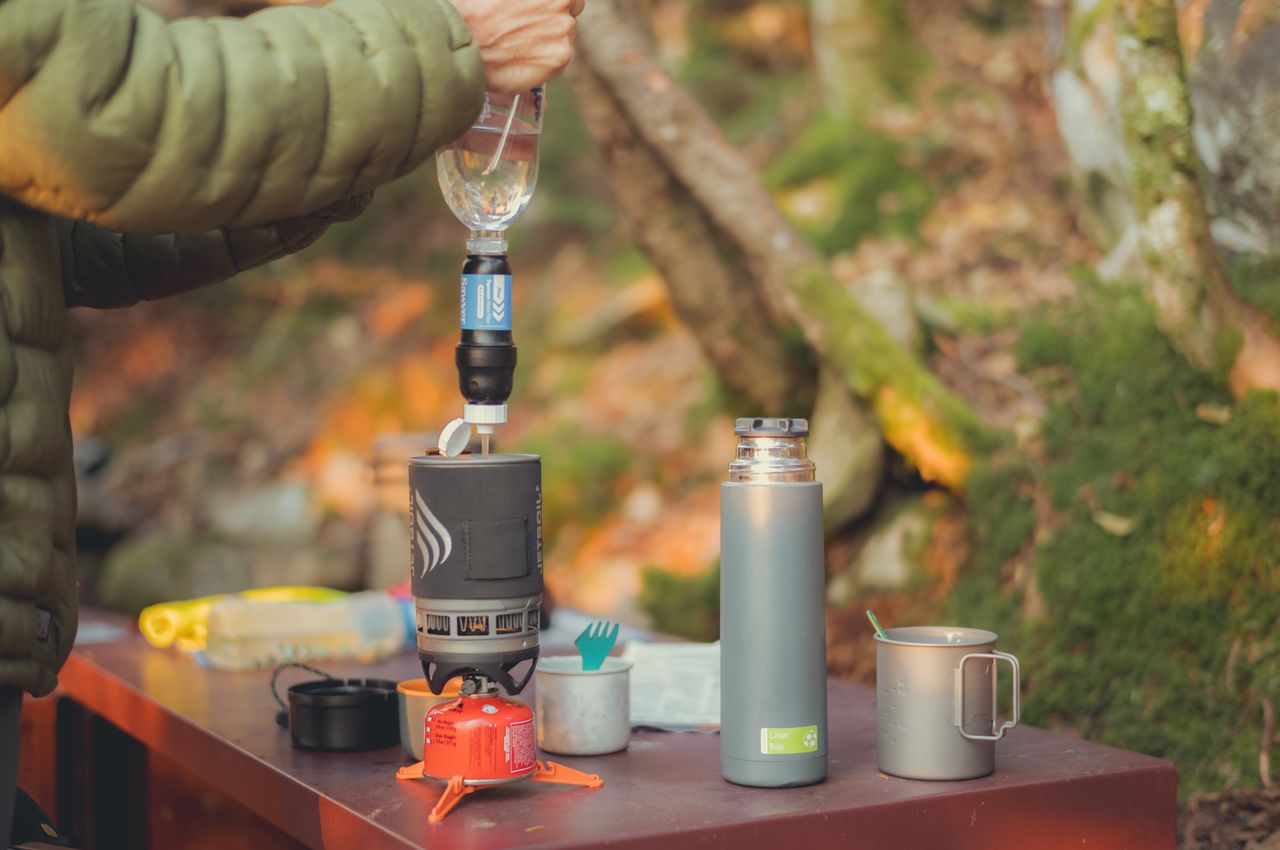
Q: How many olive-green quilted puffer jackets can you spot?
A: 1